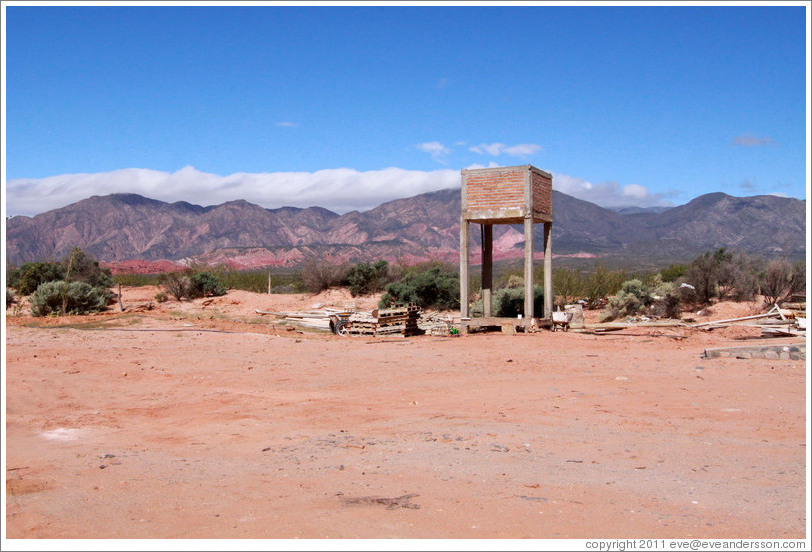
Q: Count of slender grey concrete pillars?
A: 4